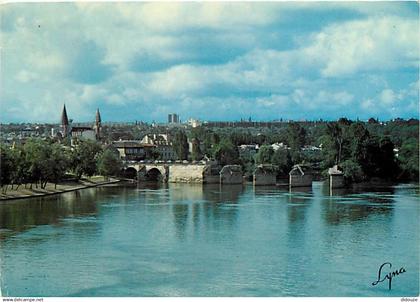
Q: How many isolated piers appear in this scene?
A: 4